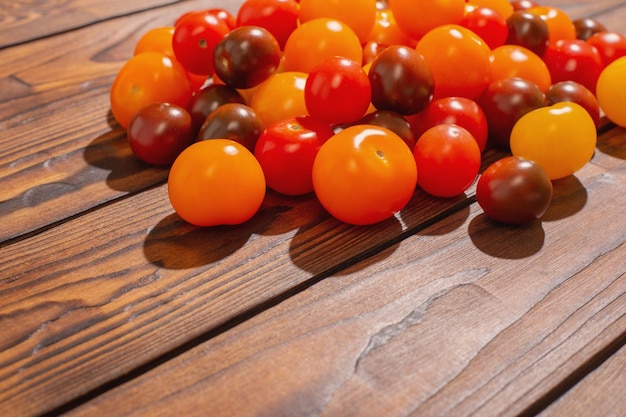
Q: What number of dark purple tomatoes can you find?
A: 11